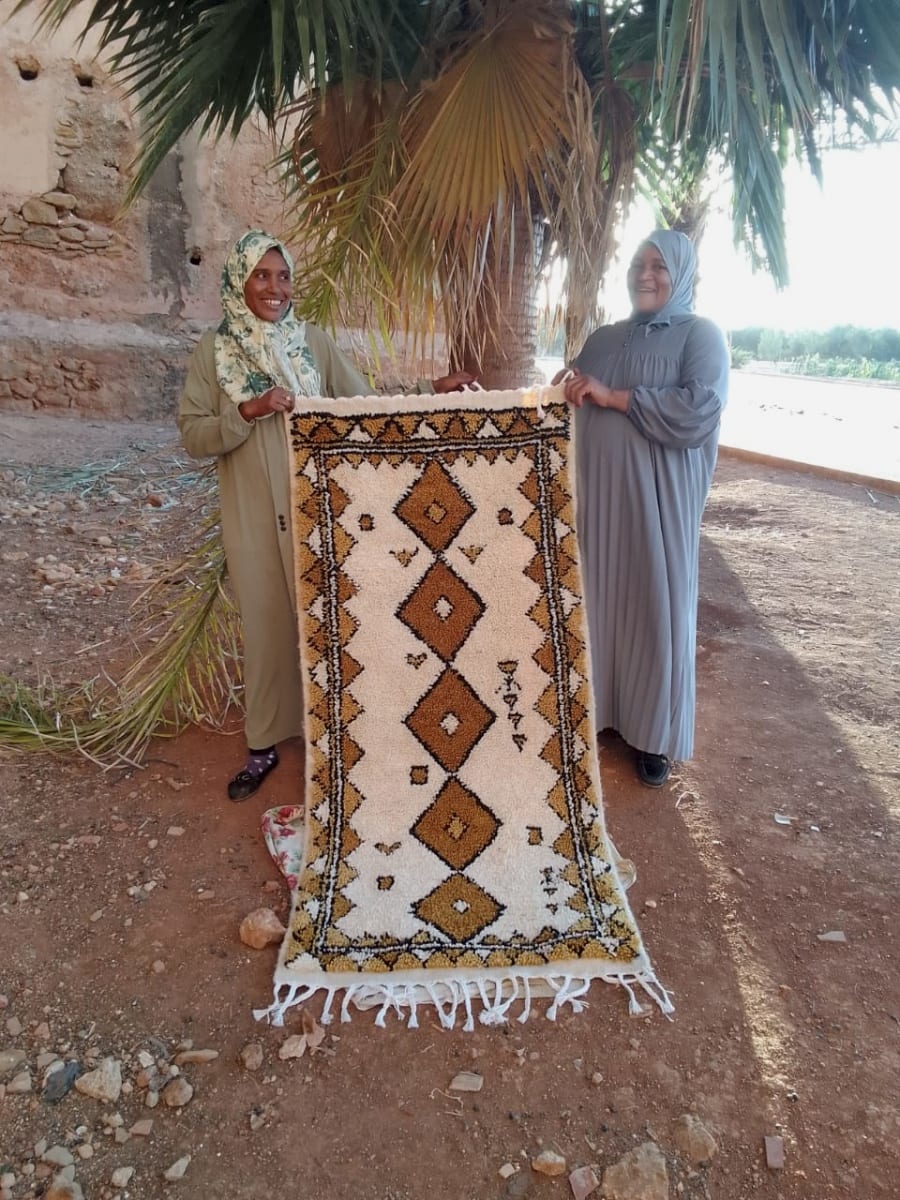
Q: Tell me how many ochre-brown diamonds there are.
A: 5